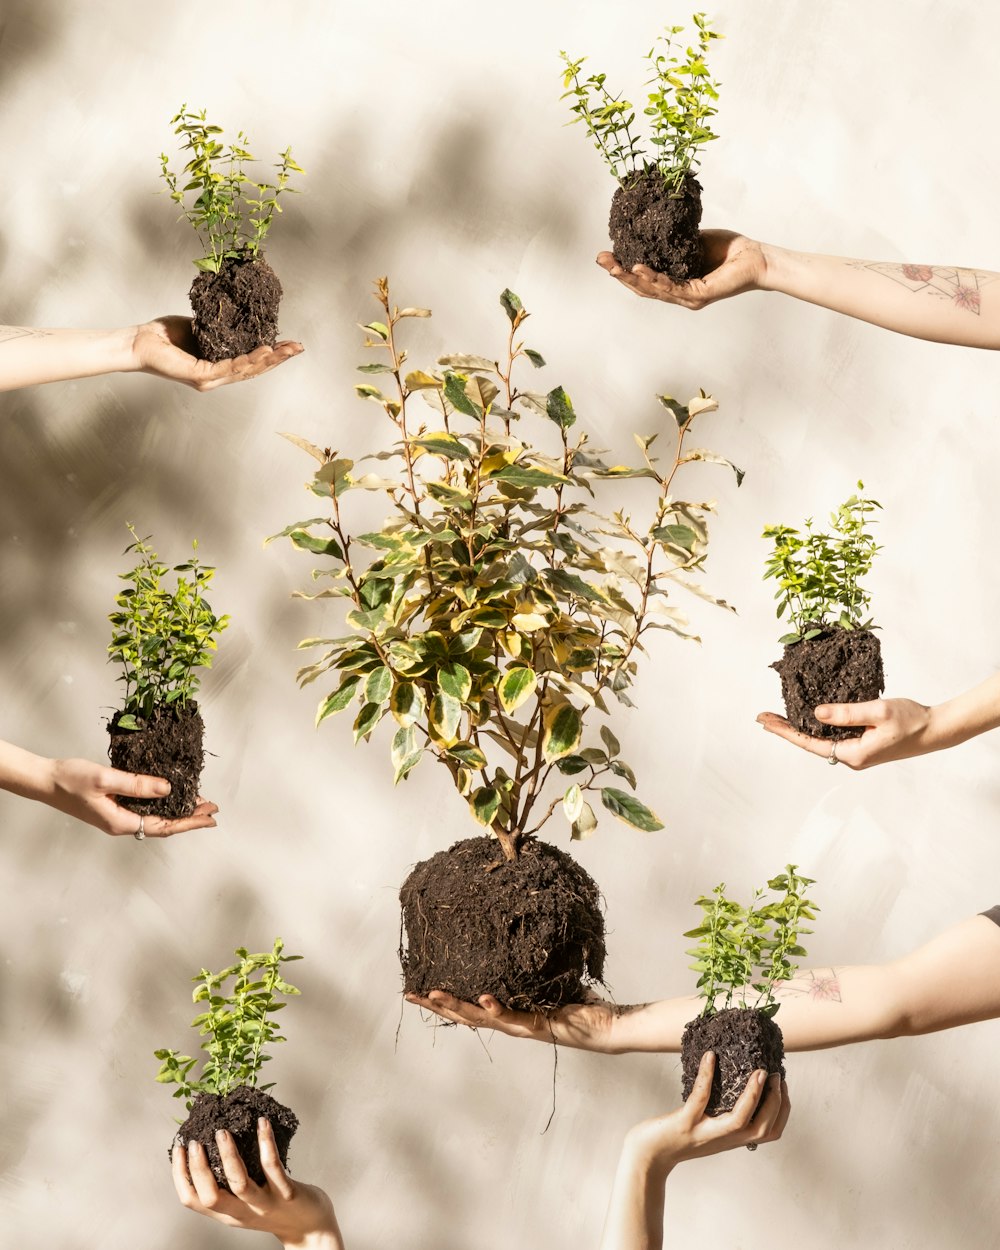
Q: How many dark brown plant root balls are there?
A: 7